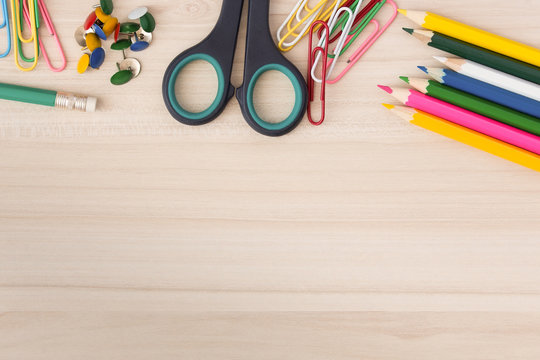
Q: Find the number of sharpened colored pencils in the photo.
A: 7